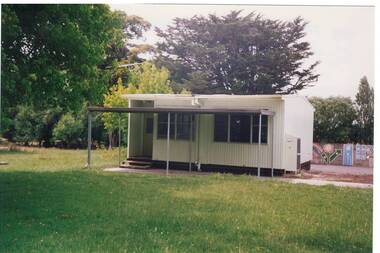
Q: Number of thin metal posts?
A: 6